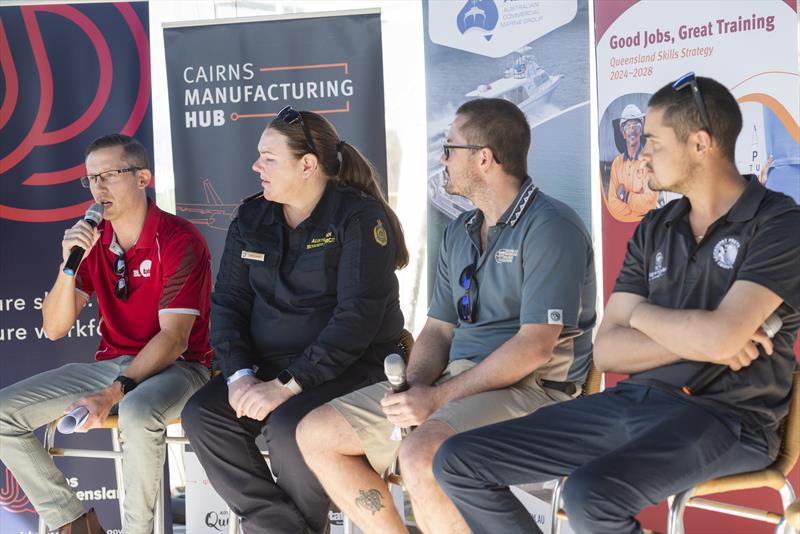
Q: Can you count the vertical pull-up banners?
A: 4